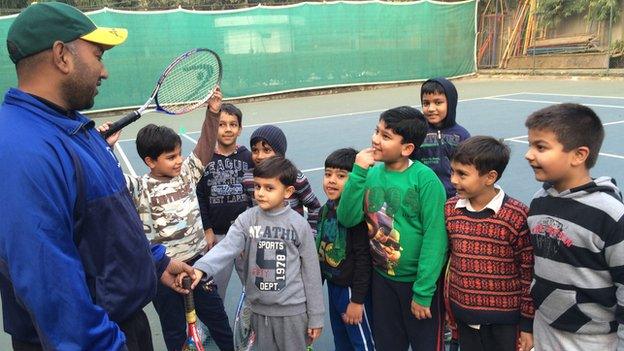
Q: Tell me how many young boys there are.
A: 9